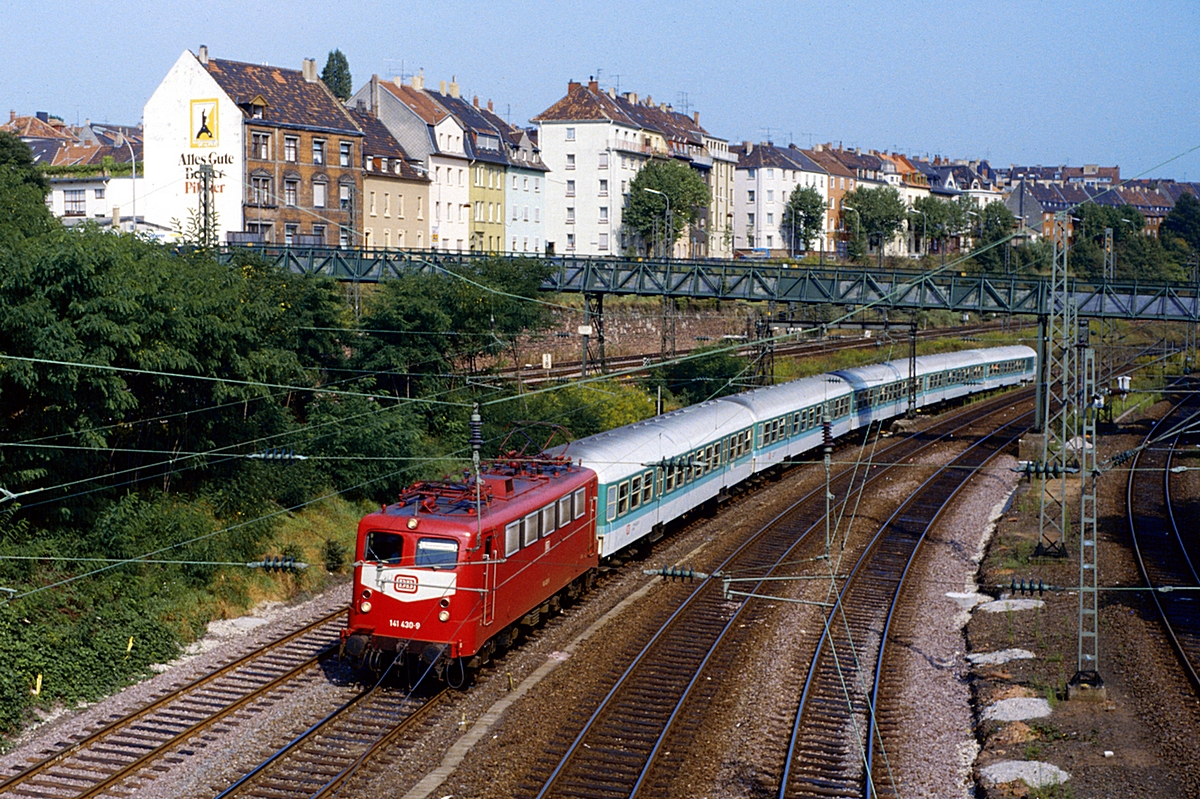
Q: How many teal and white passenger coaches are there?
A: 5